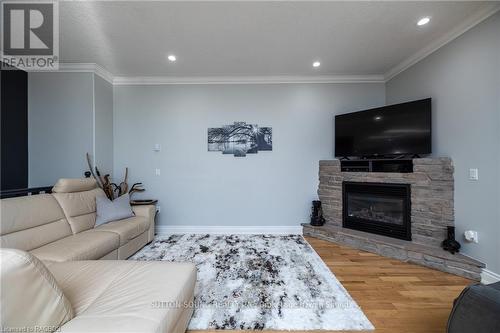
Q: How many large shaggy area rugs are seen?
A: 1